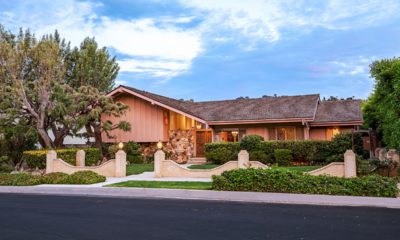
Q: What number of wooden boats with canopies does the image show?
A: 0